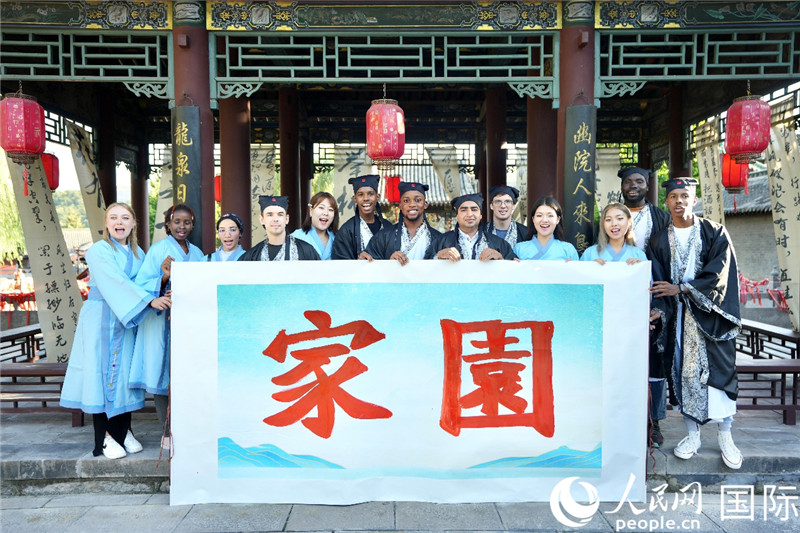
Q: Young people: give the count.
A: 13